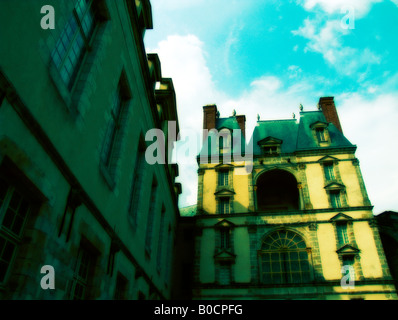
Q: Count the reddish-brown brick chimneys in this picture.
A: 3